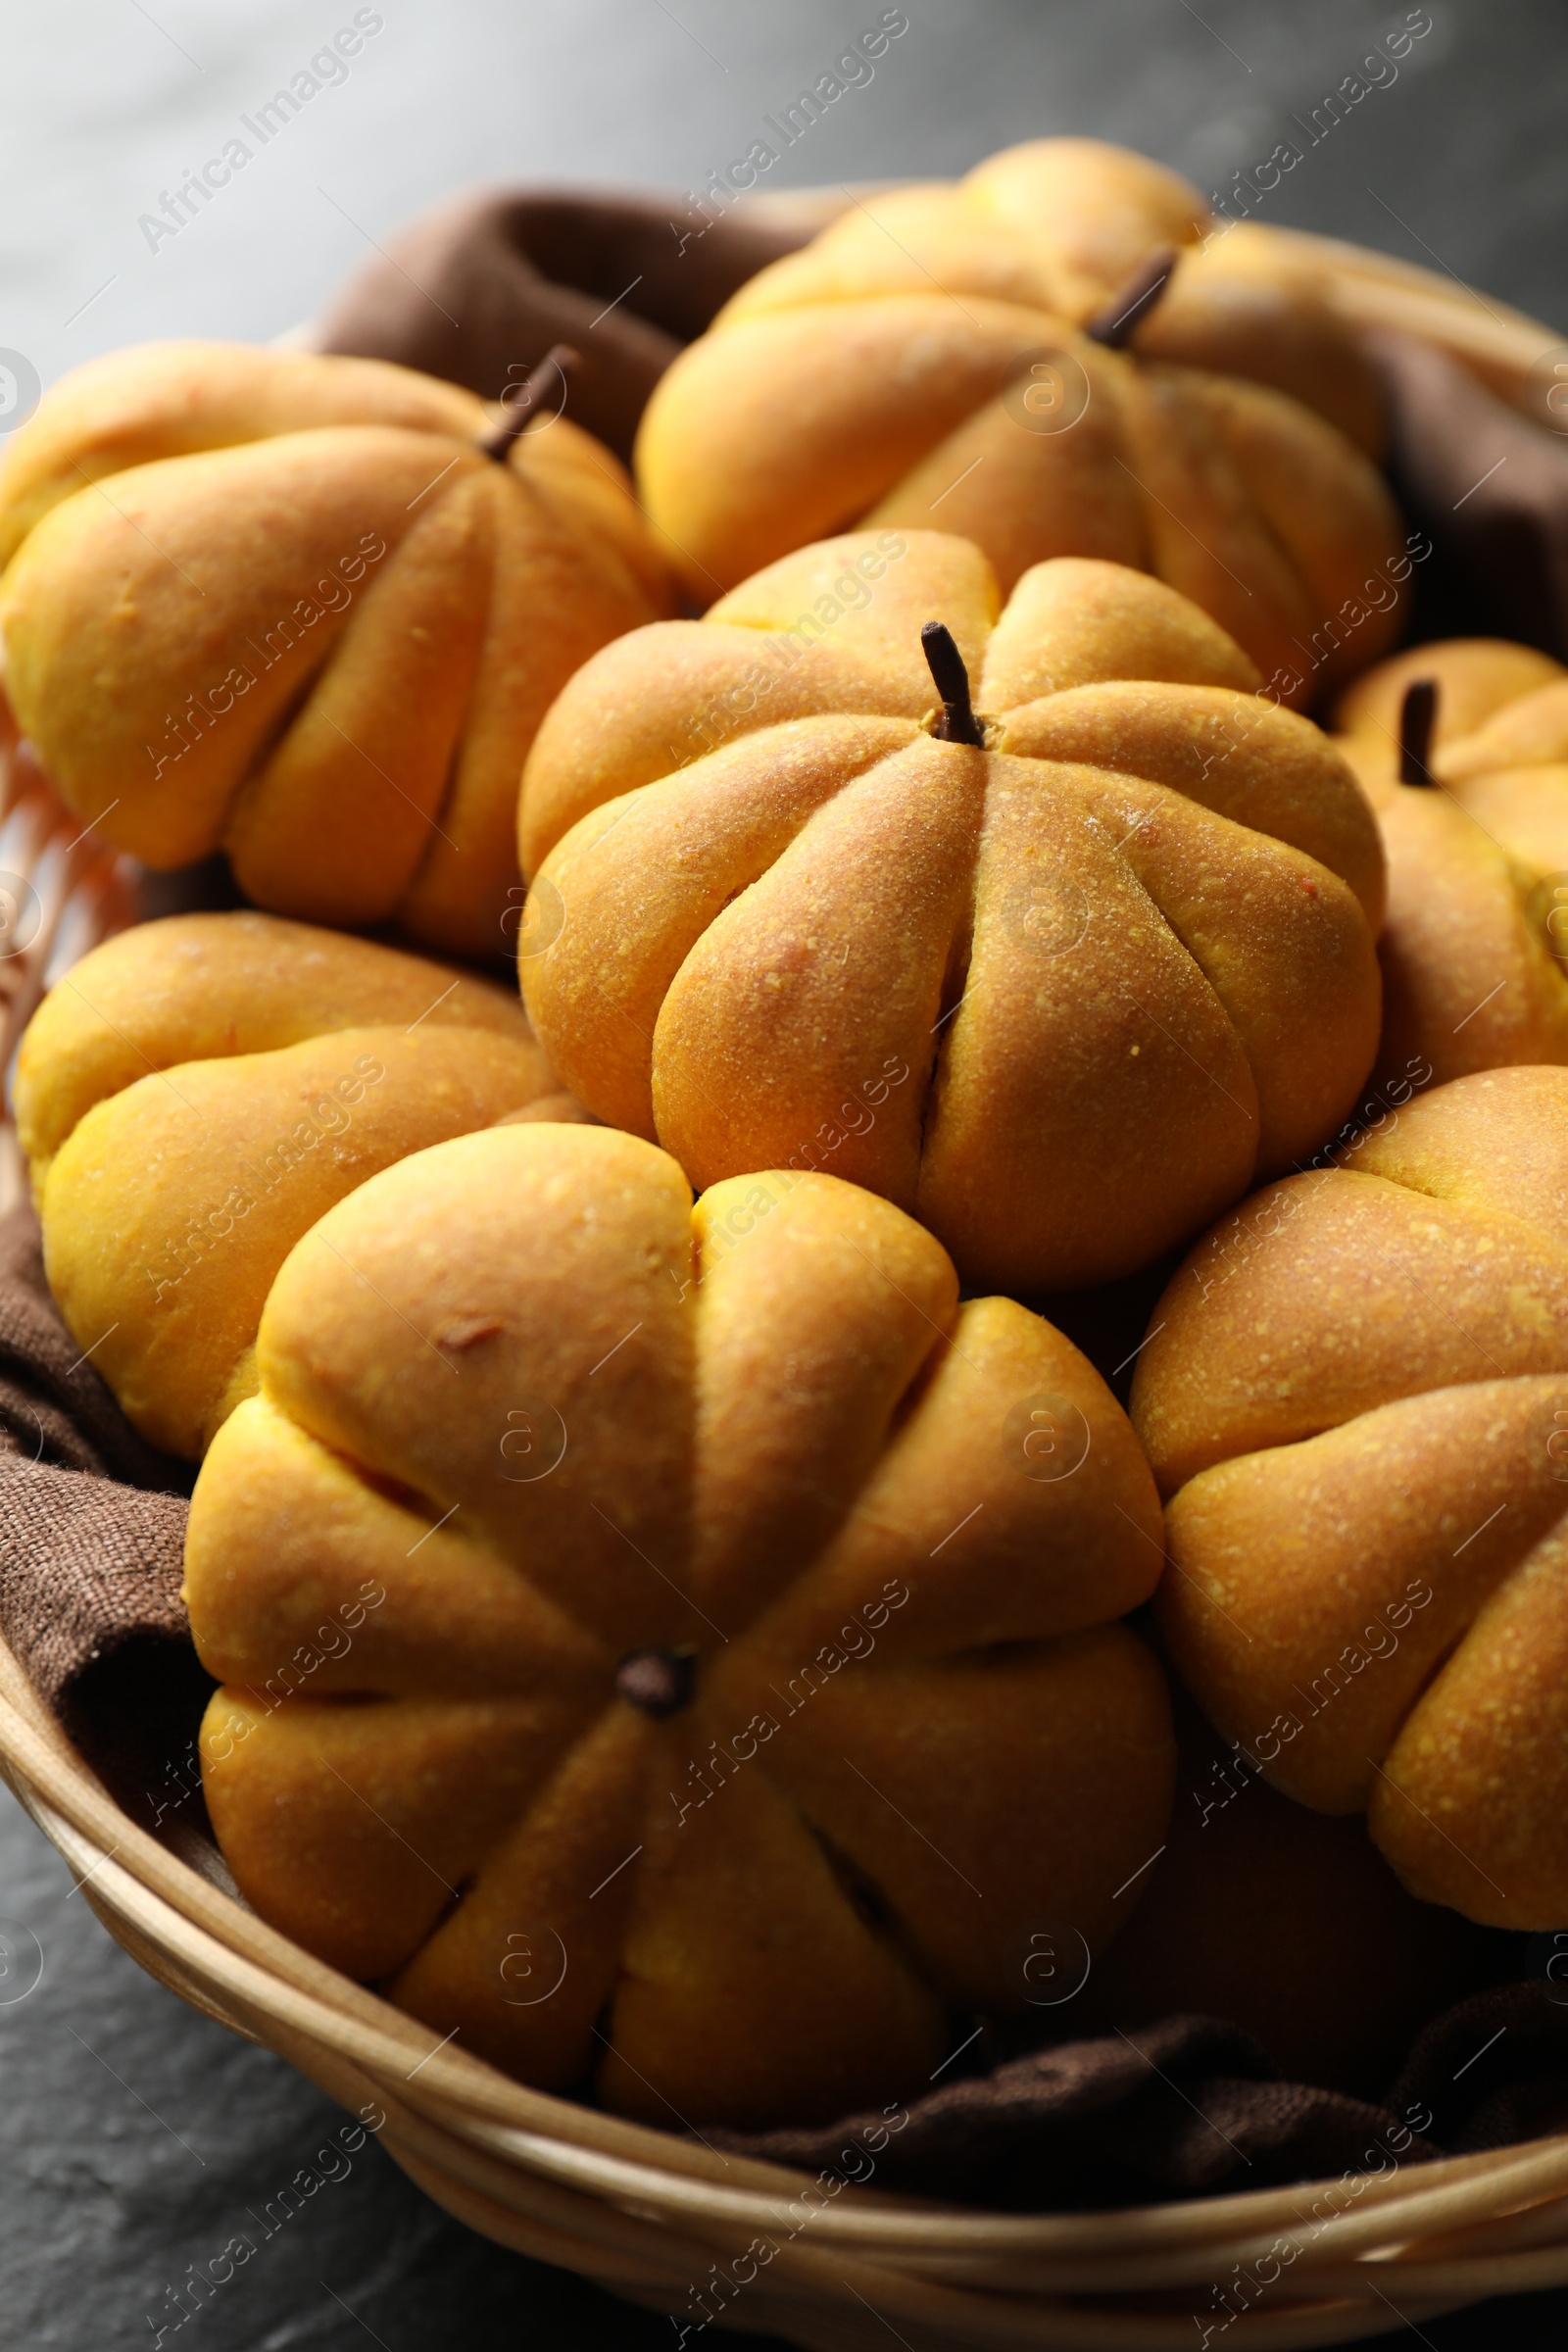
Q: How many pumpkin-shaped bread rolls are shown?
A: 7